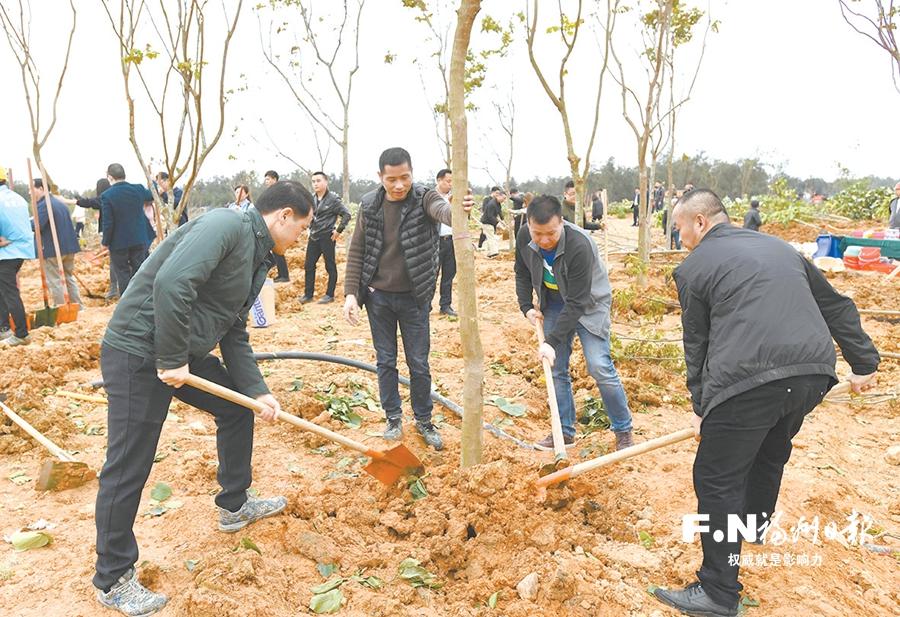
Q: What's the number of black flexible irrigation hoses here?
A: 1